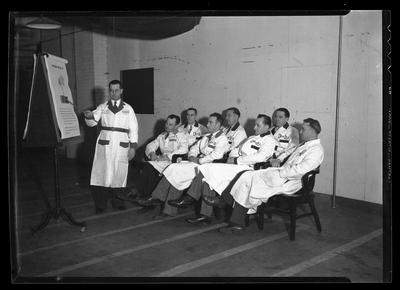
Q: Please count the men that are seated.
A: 7